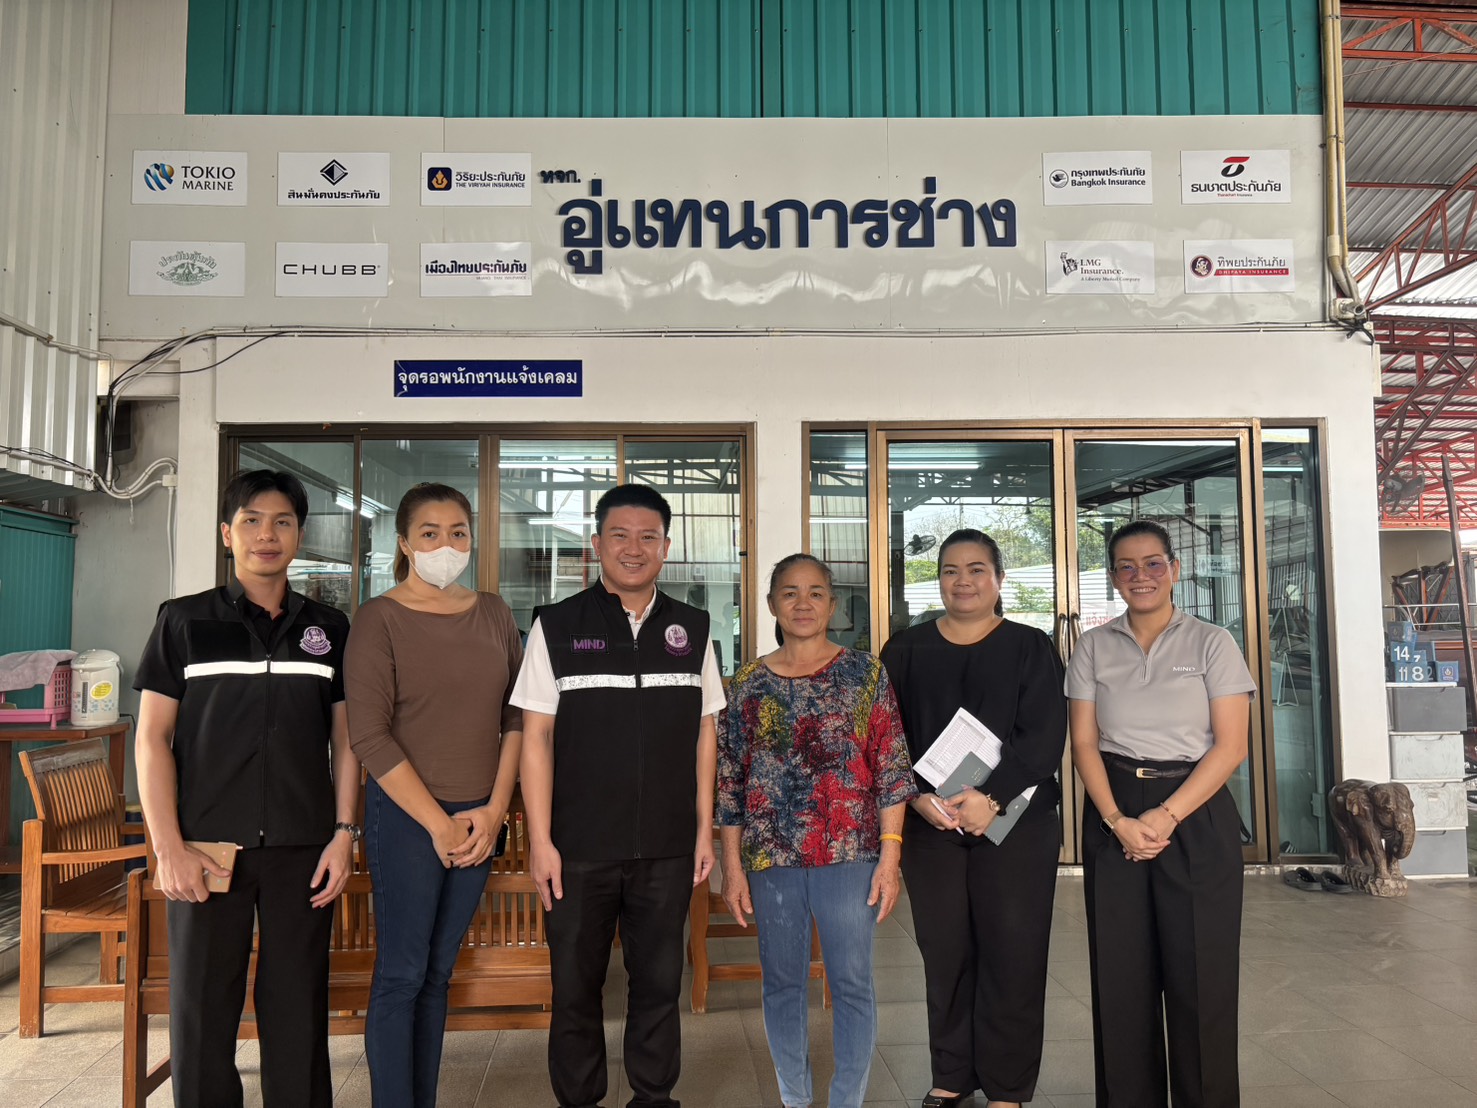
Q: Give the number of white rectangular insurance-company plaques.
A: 10